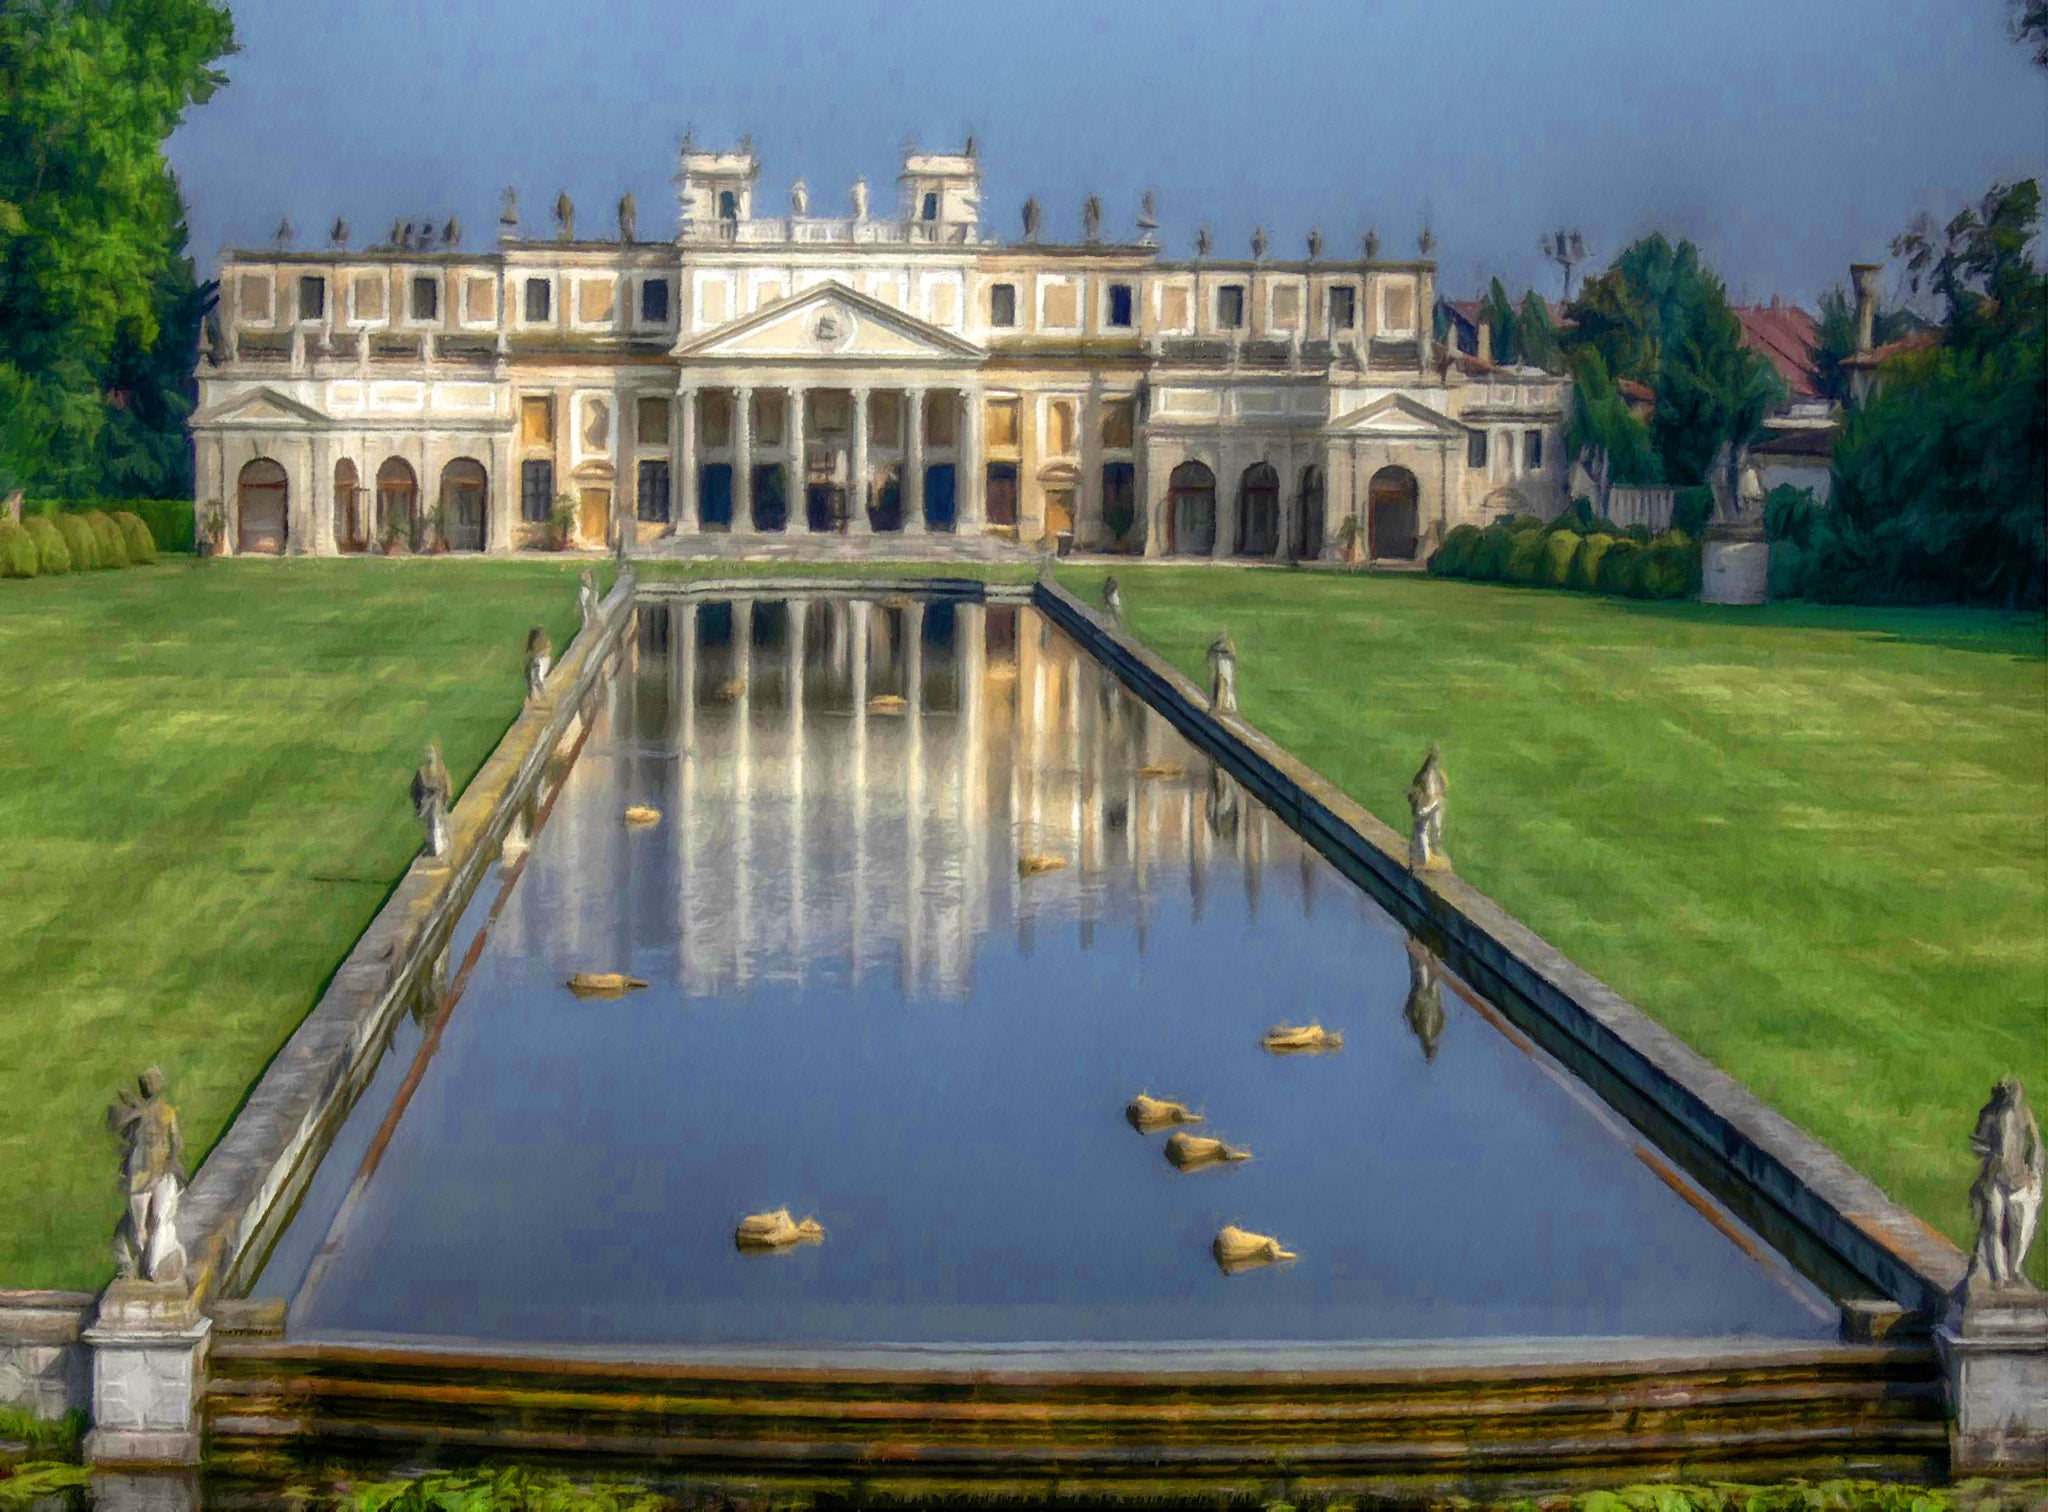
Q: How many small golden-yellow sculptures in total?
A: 11